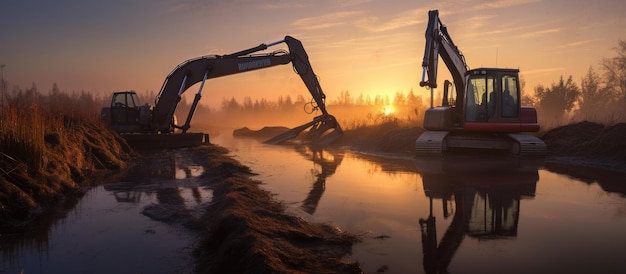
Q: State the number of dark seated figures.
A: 0